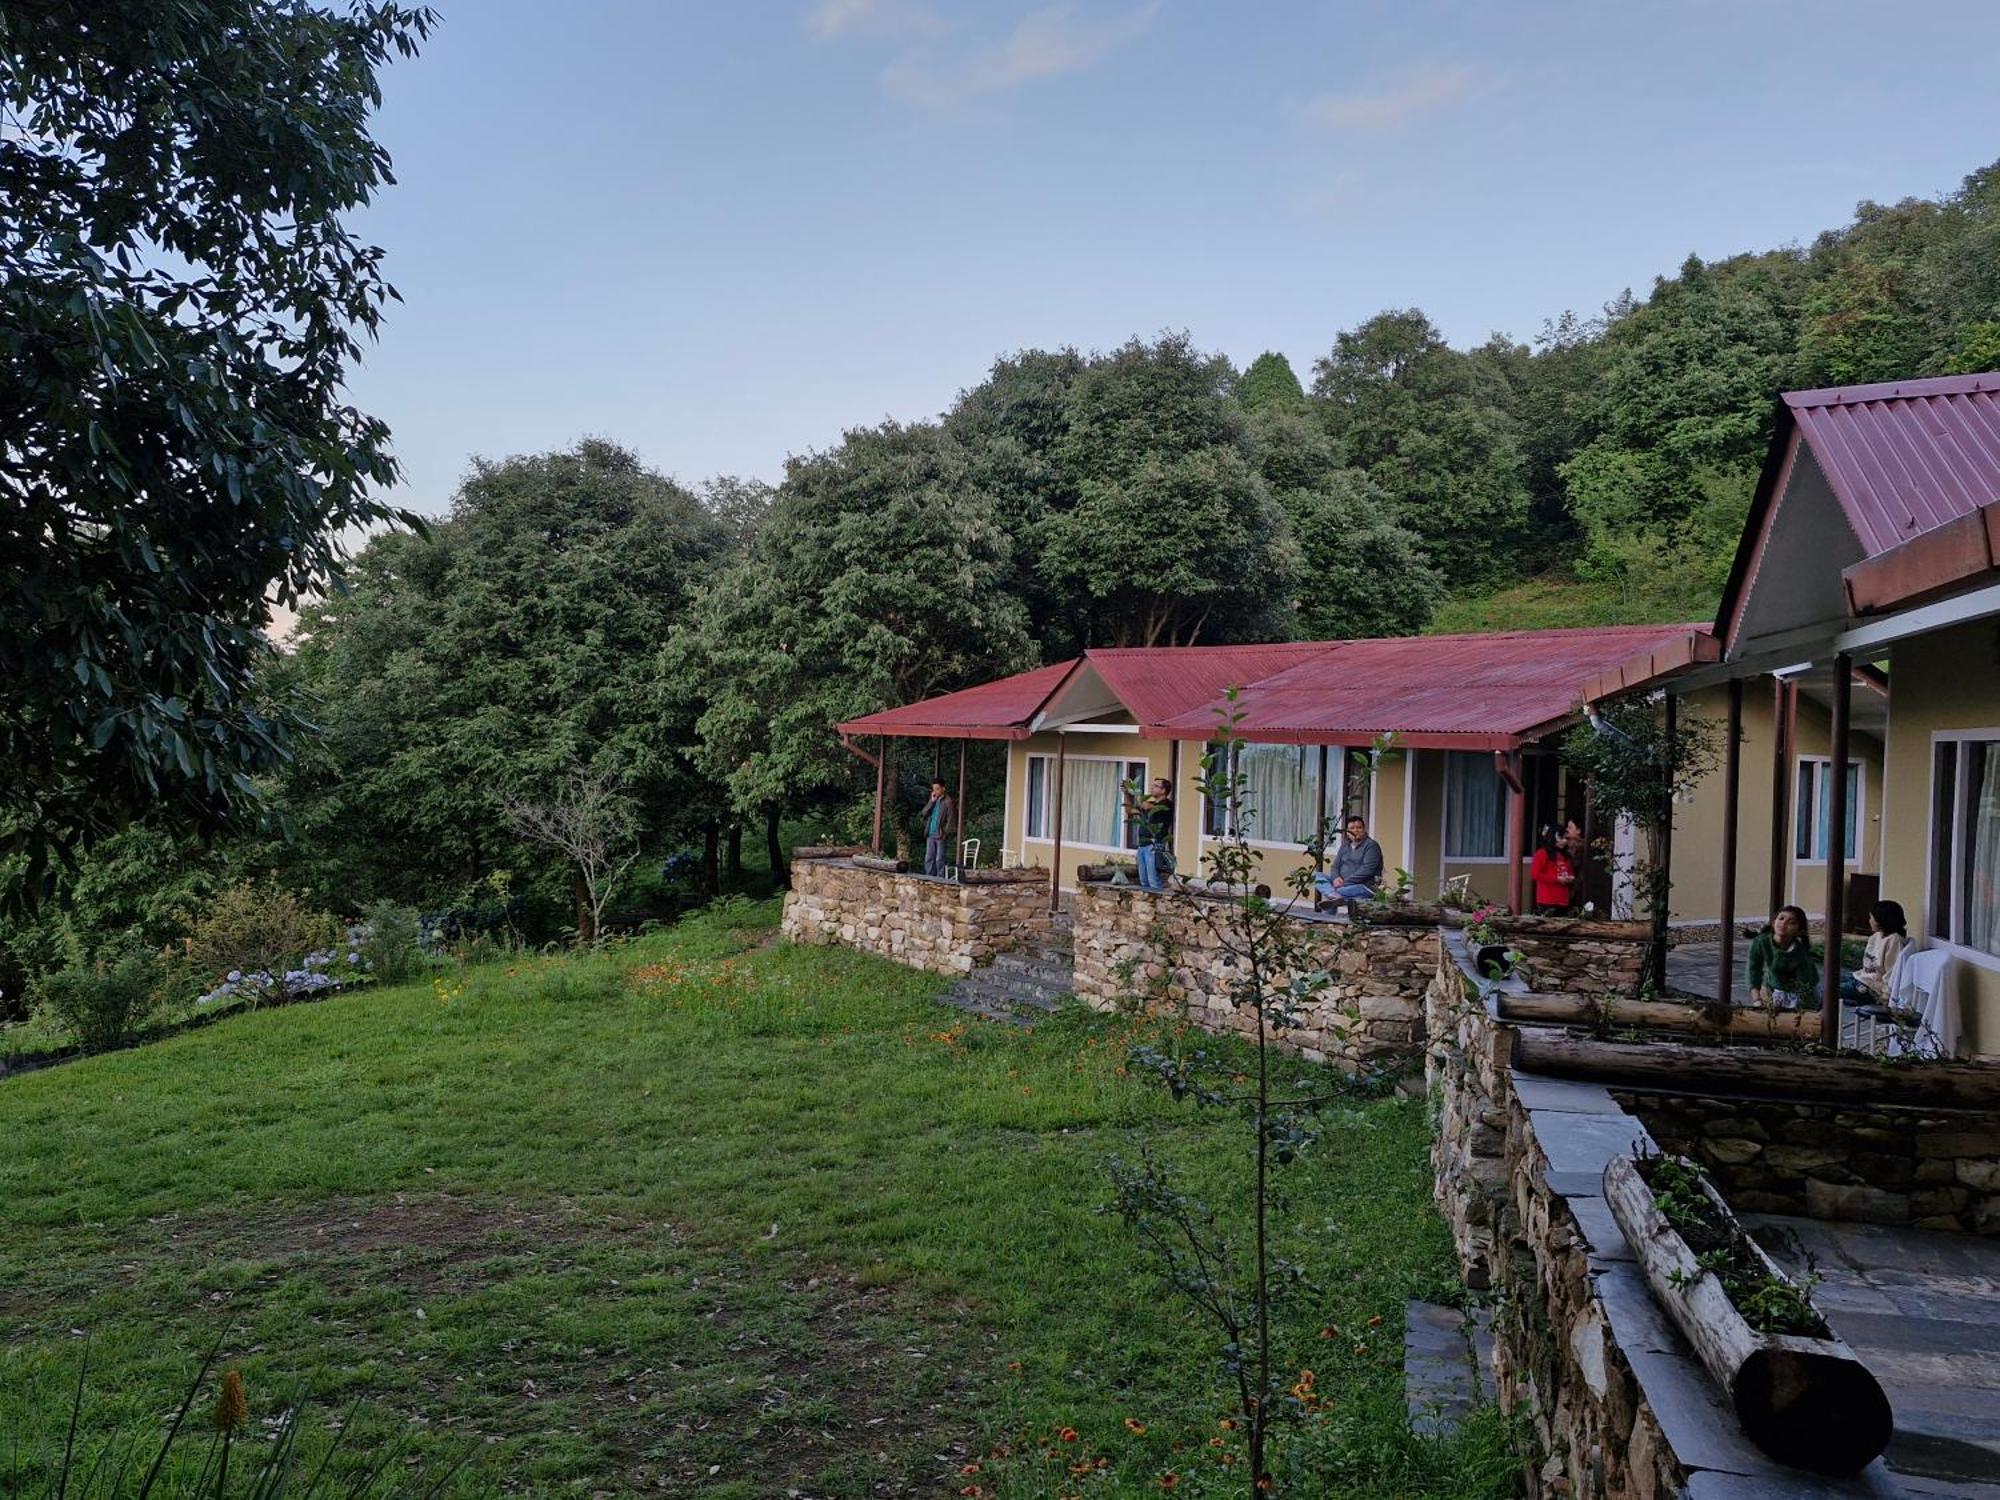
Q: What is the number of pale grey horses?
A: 0